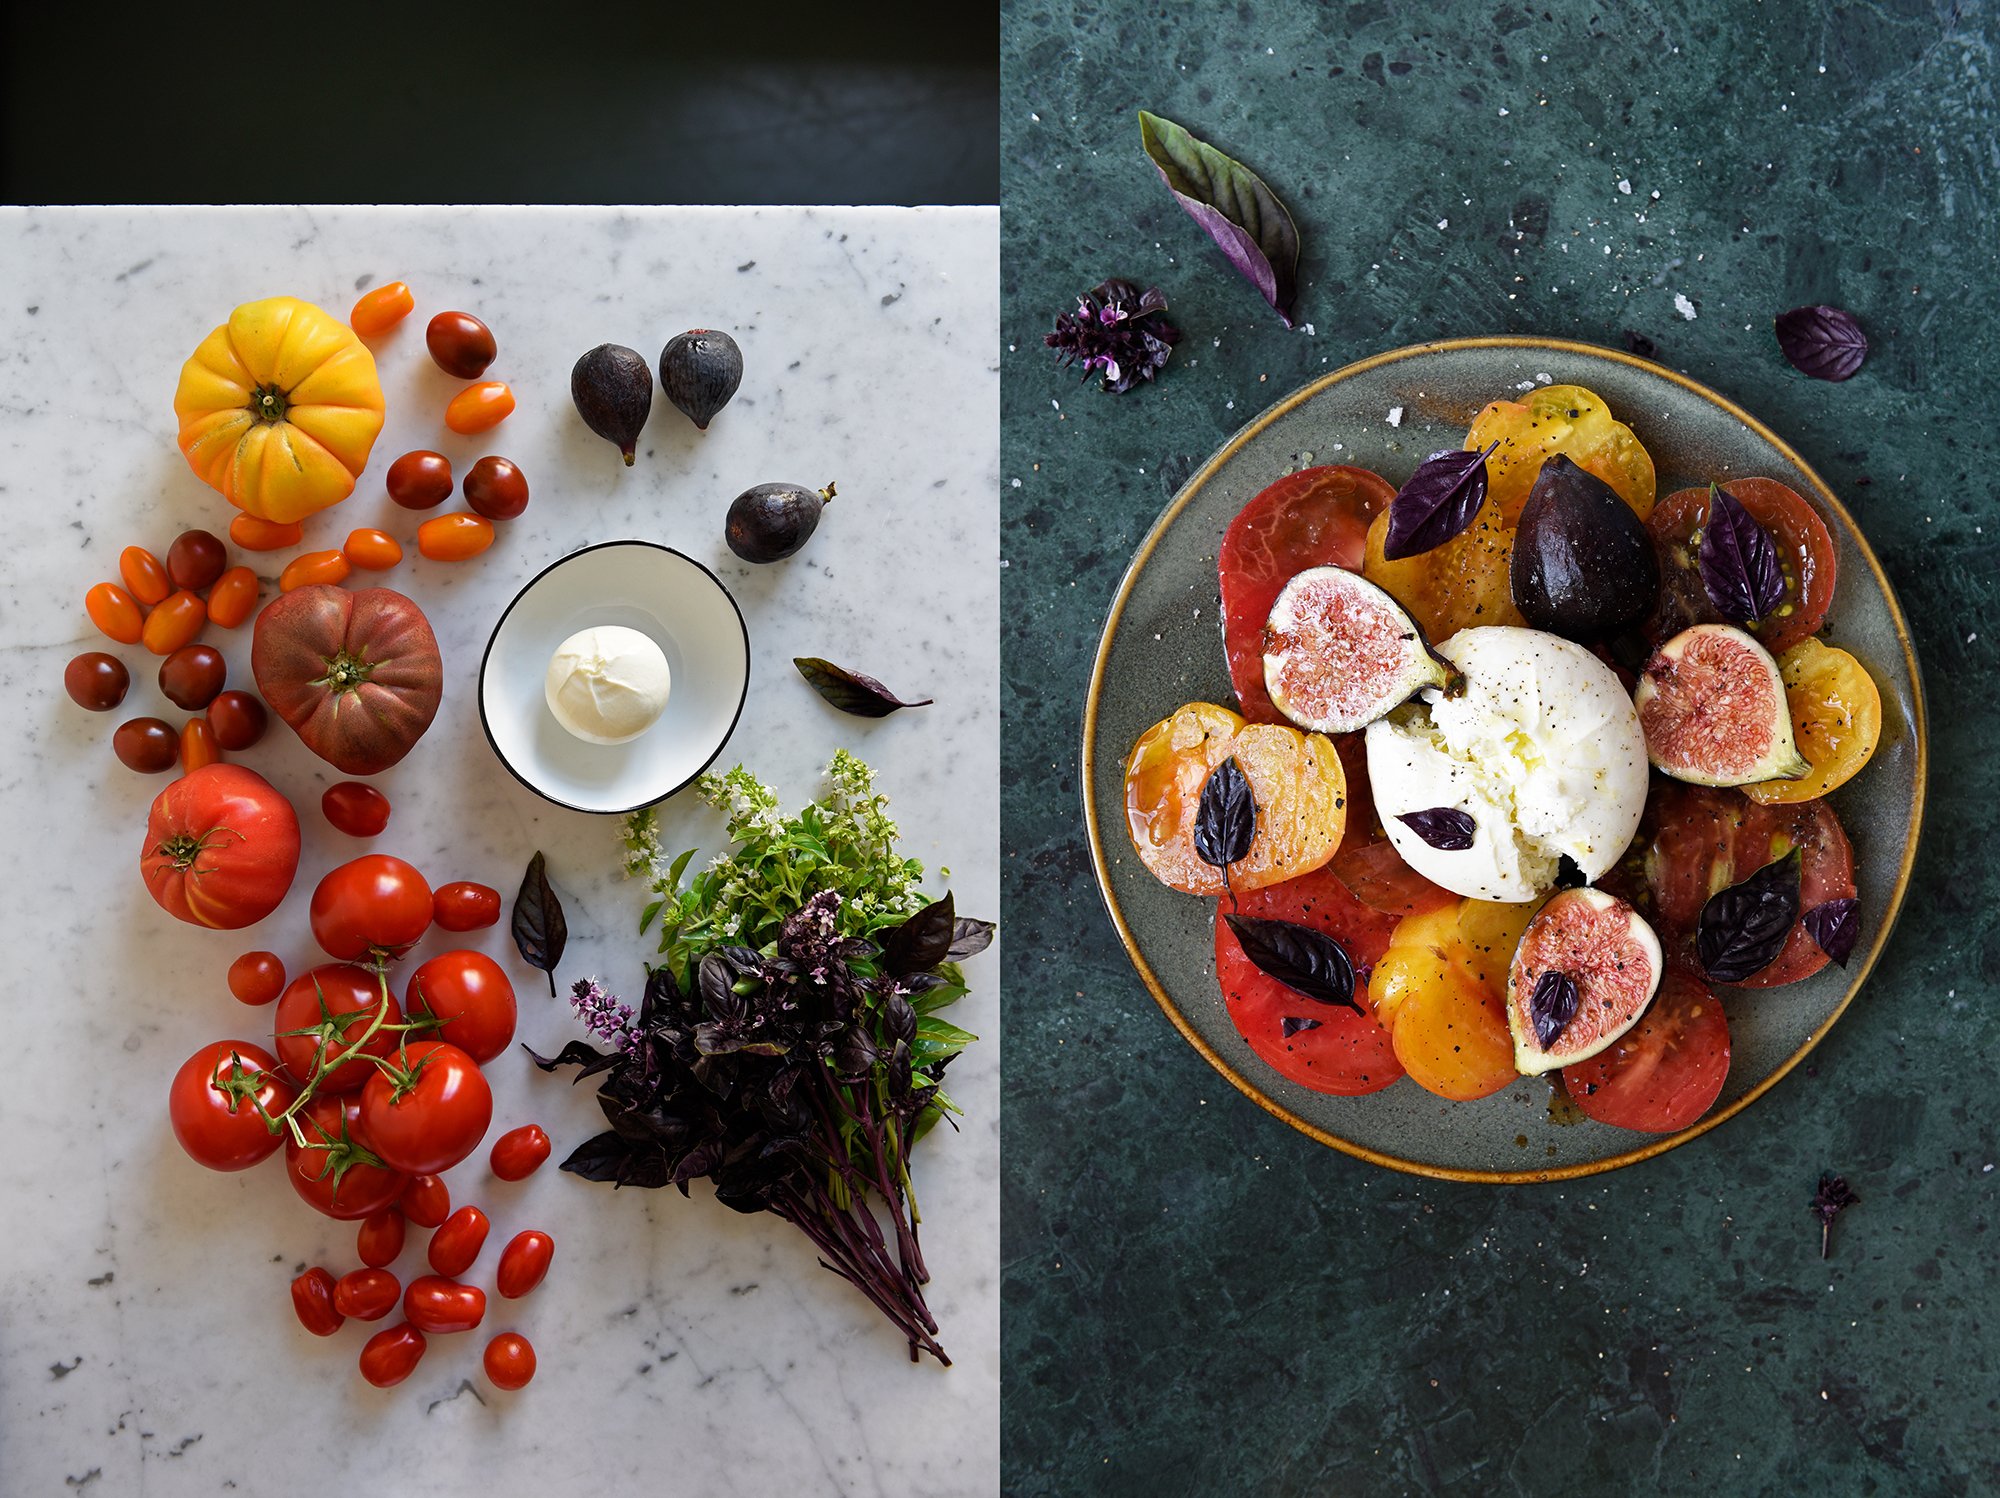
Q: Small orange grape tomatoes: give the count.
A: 11